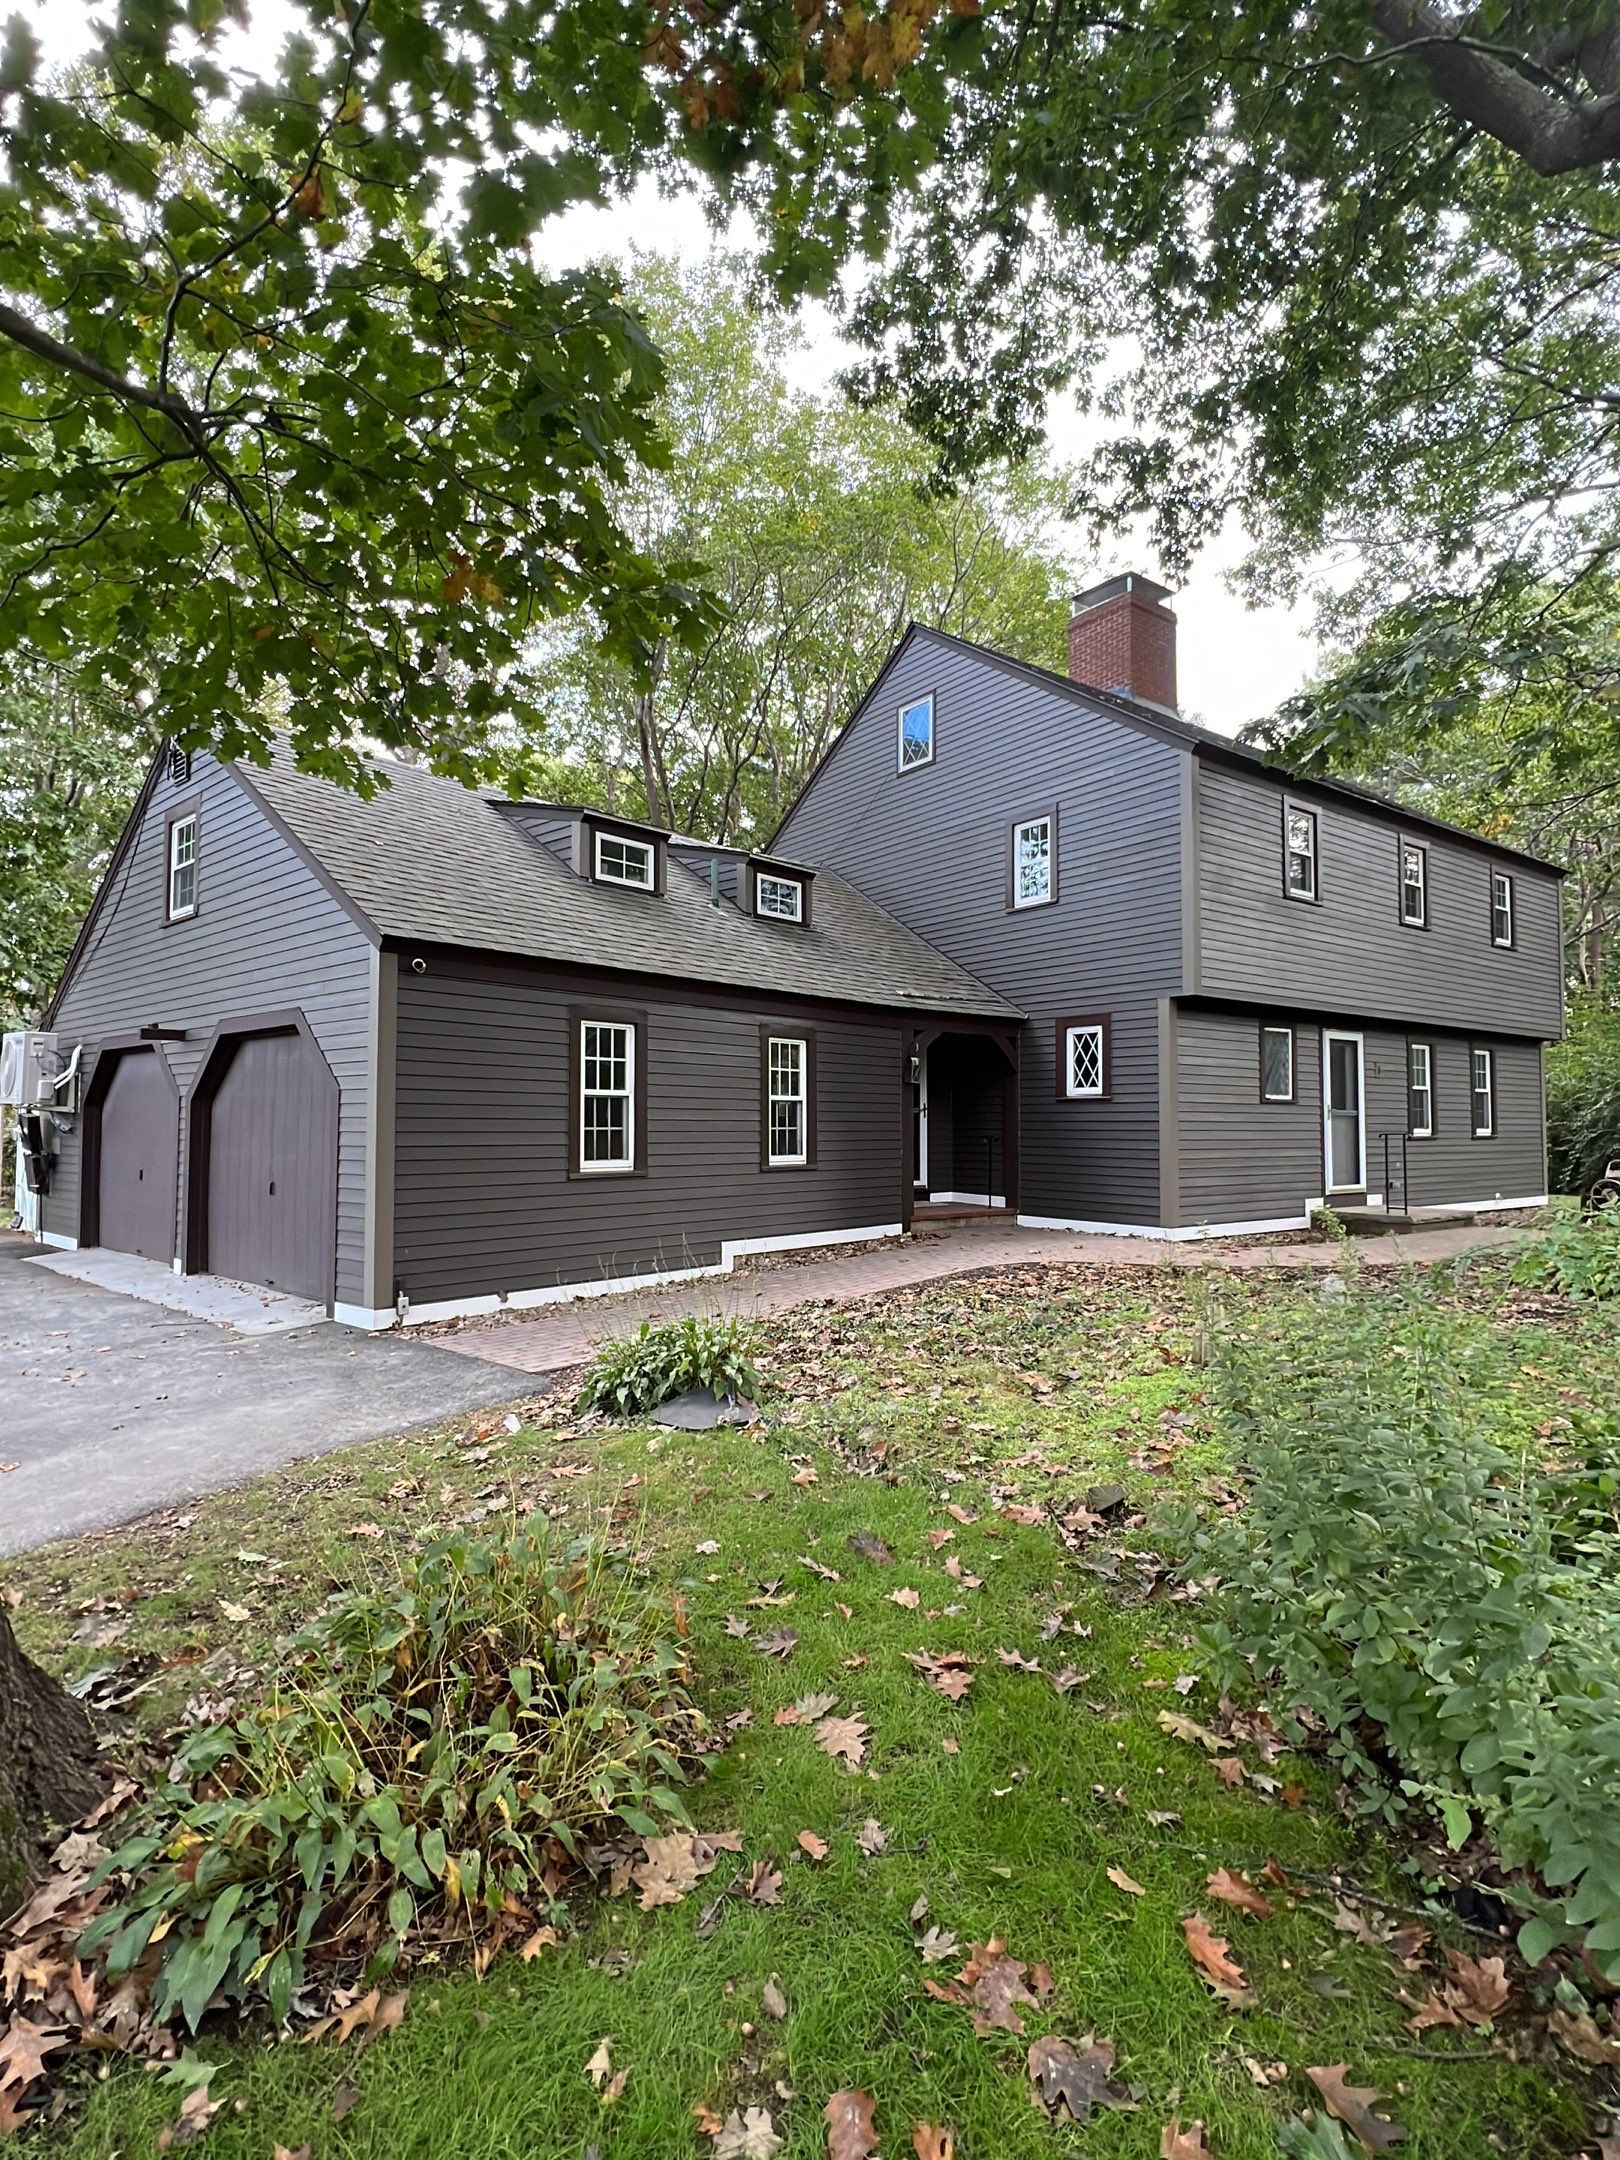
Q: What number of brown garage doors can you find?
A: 2